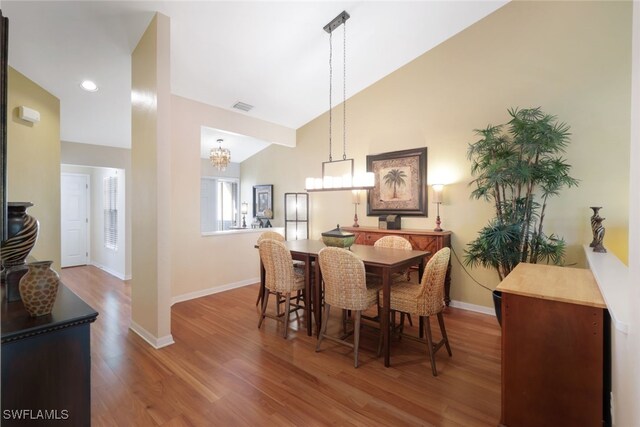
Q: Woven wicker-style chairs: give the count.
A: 5